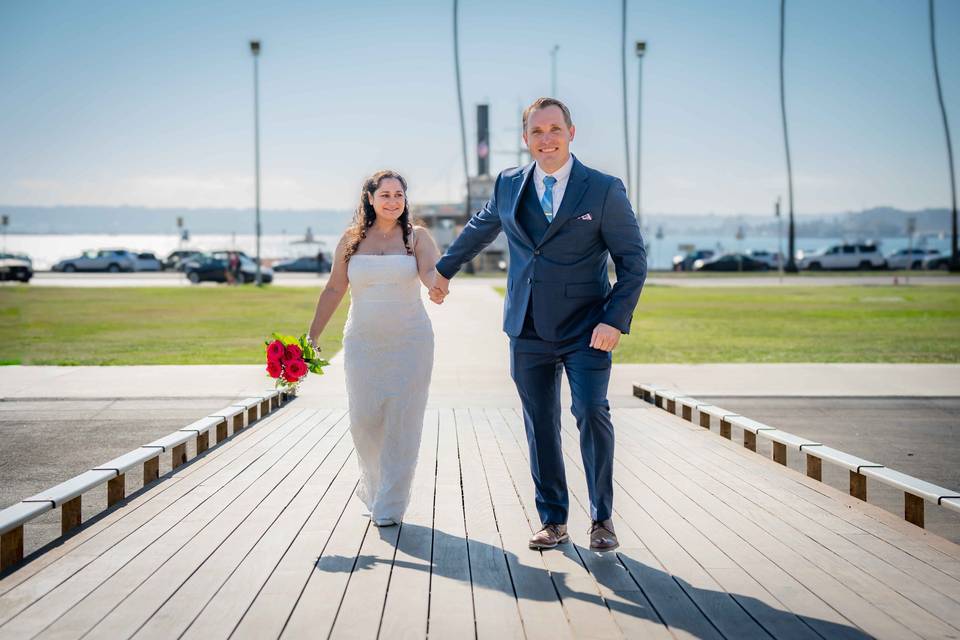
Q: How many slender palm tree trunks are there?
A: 4